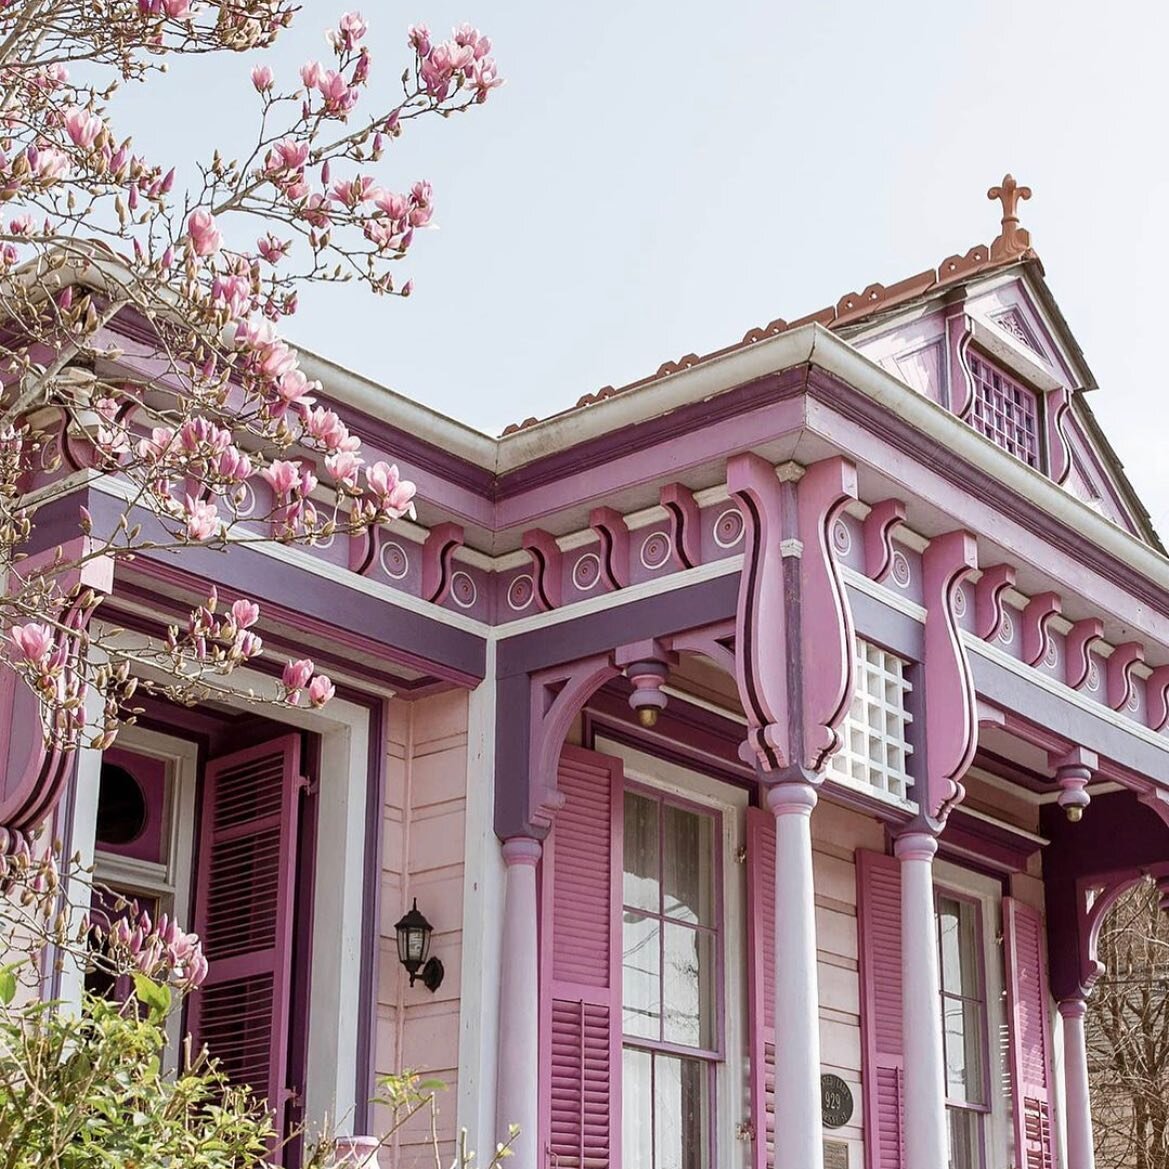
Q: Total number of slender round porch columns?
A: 4